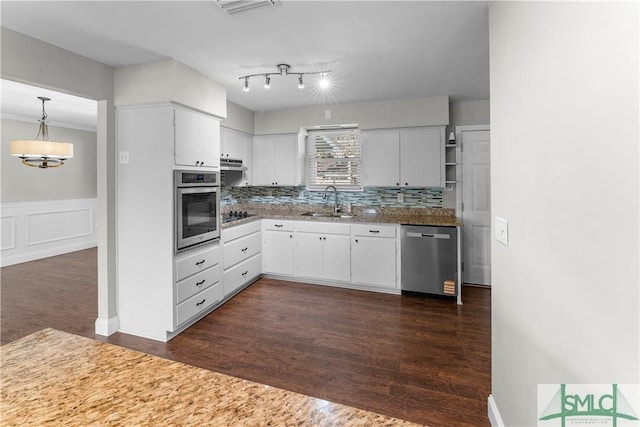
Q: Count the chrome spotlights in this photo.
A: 4